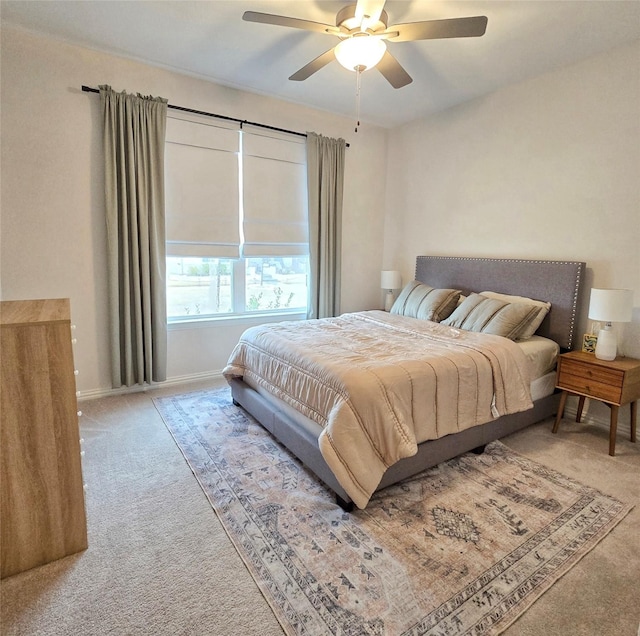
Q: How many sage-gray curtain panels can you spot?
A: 2